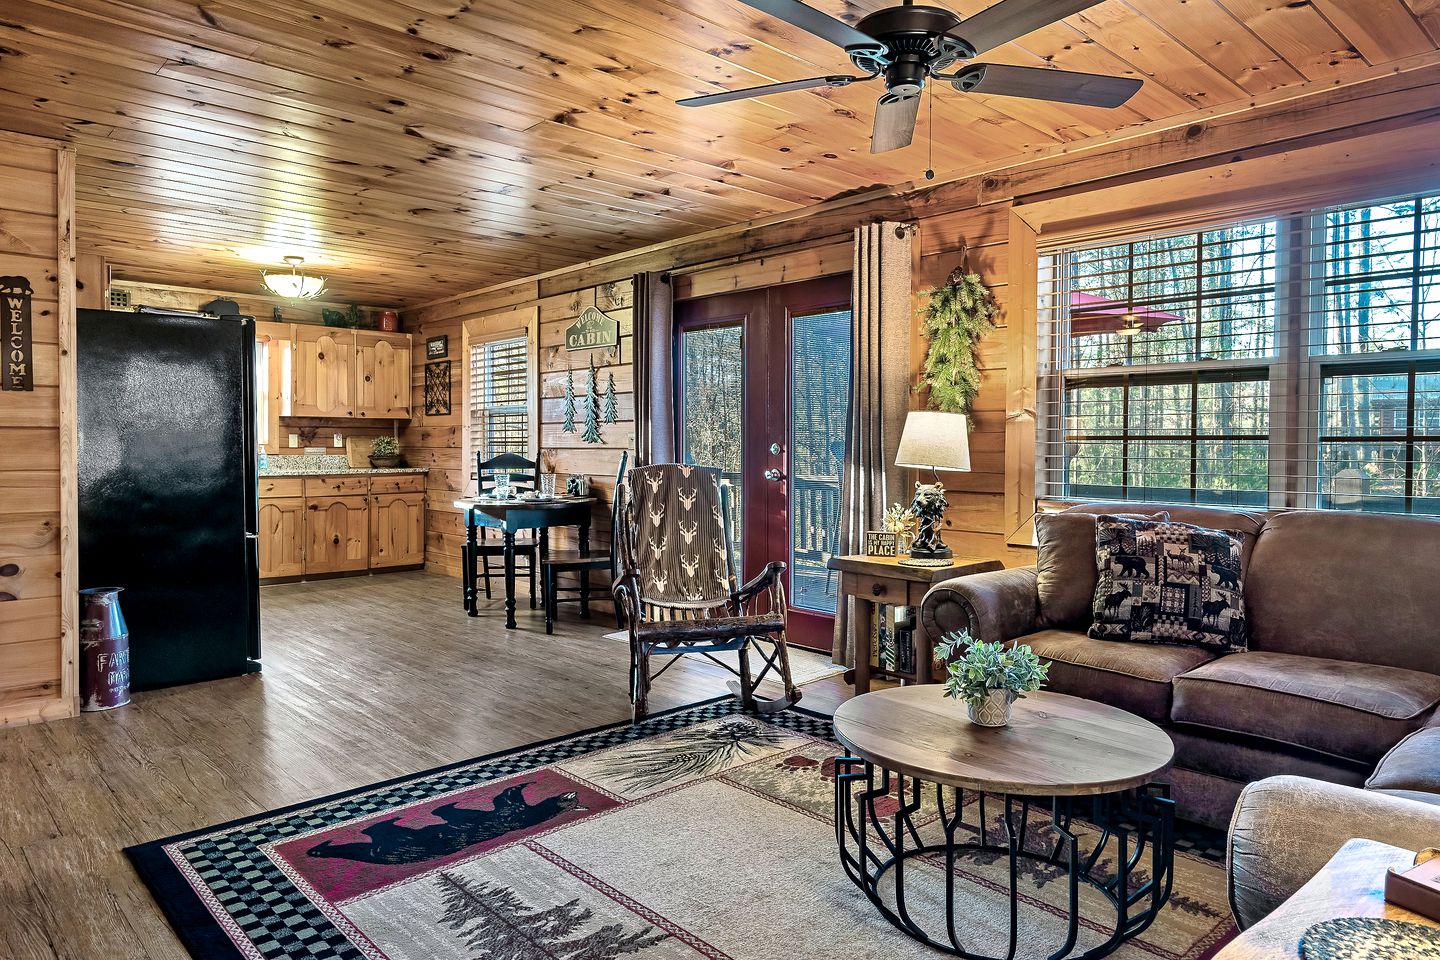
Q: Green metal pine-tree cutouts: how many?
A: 3